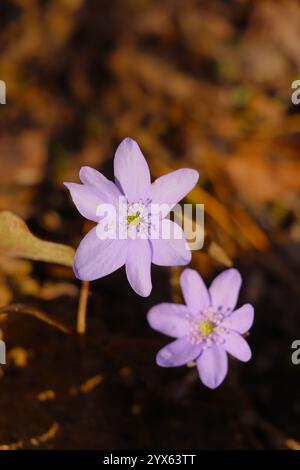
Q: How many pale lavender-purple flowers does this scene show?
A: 2